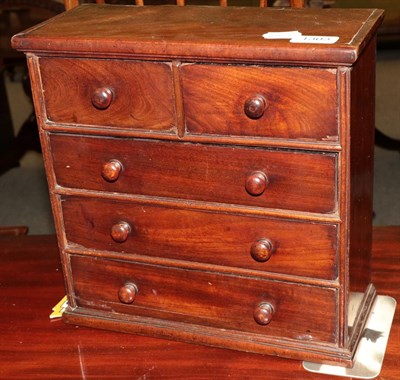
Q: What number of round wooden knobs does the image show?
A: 8